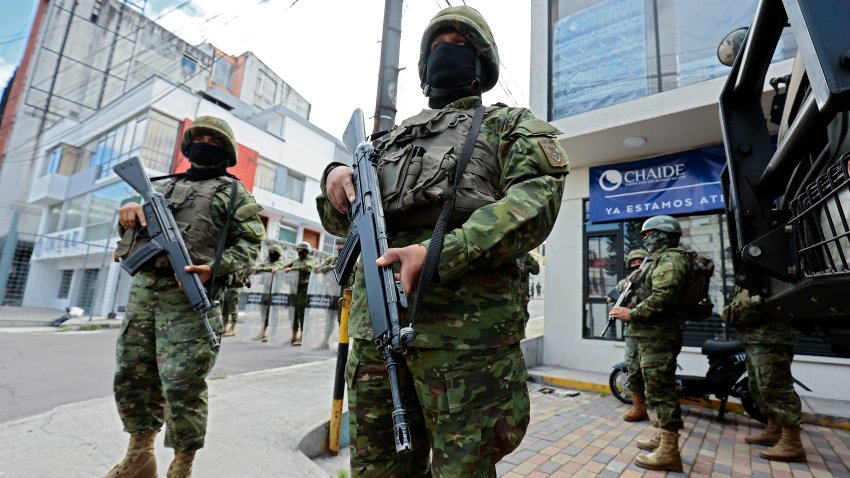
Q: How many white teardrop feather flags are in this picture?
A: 0